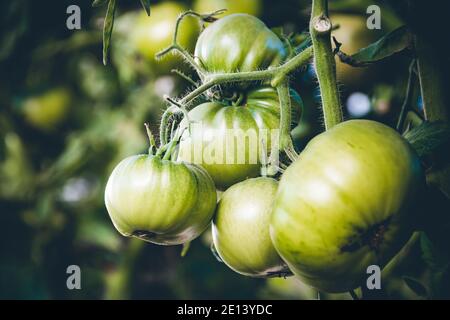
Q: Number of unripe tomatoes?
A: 5